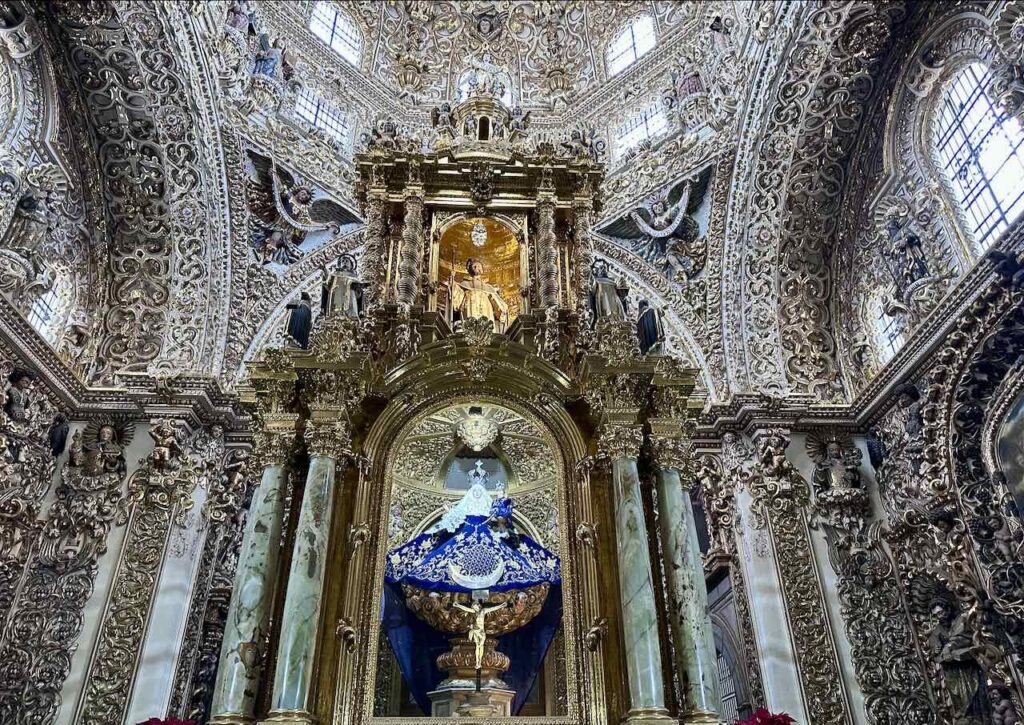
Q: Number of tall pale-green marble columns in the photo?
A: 4